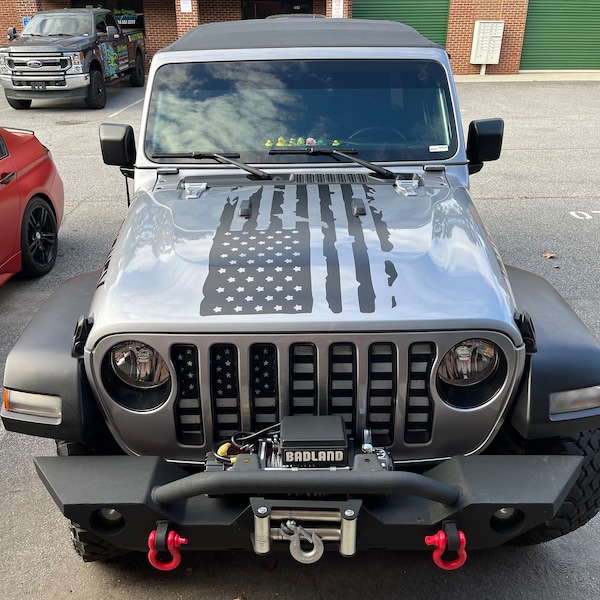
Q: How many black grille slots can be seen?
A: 7